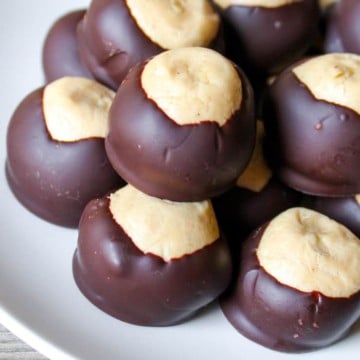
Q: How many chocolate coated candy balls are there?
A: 11